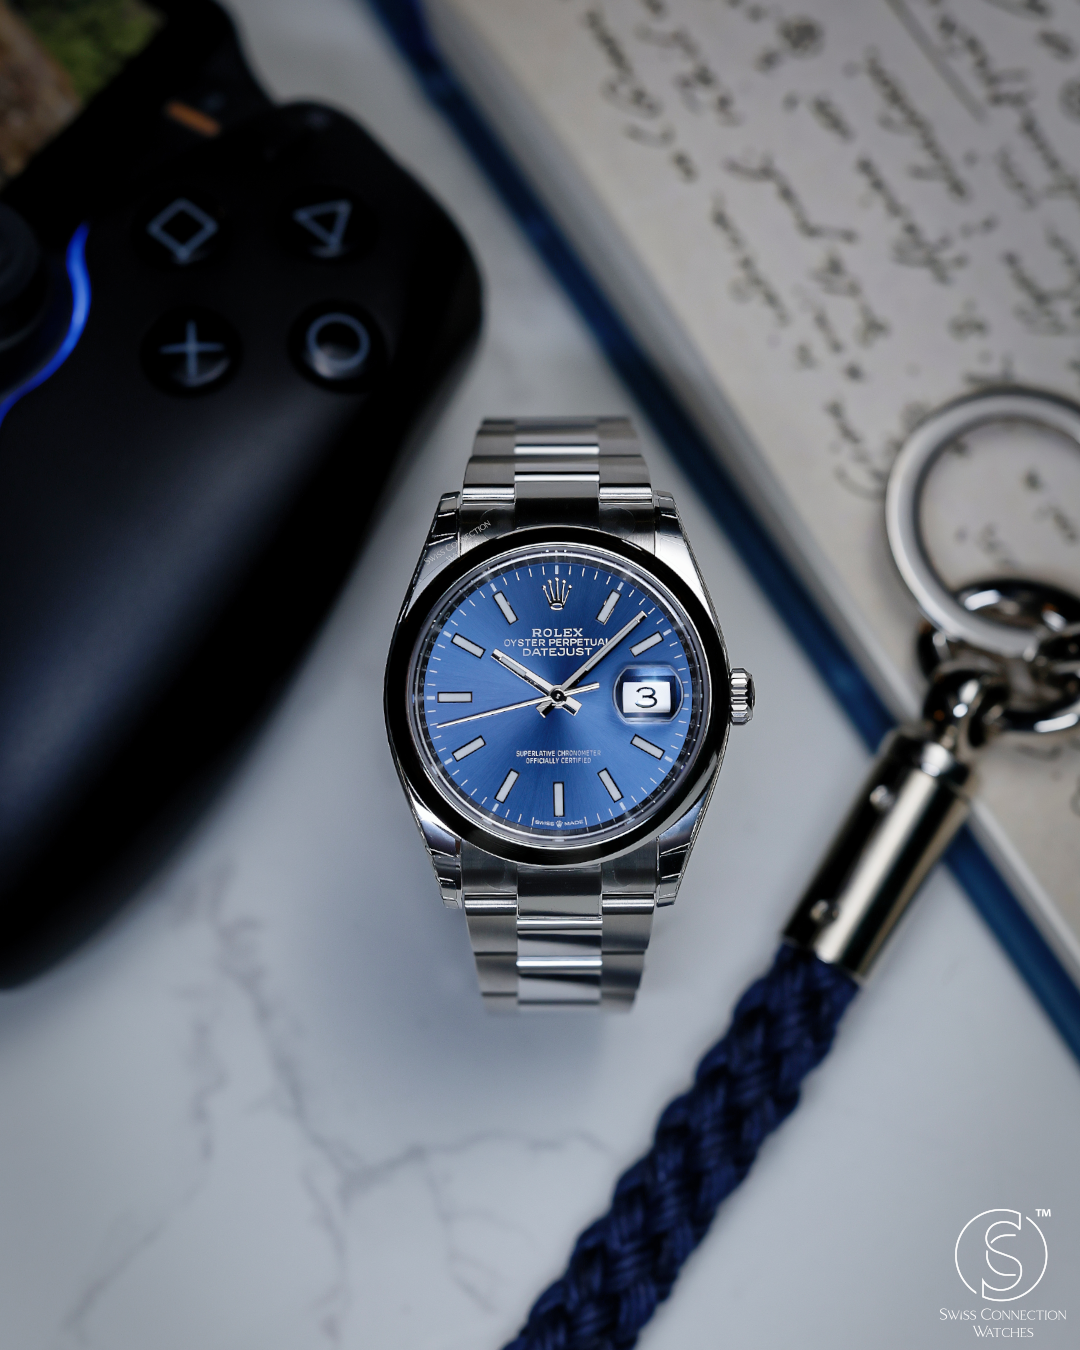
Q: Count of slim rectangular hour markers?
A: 10